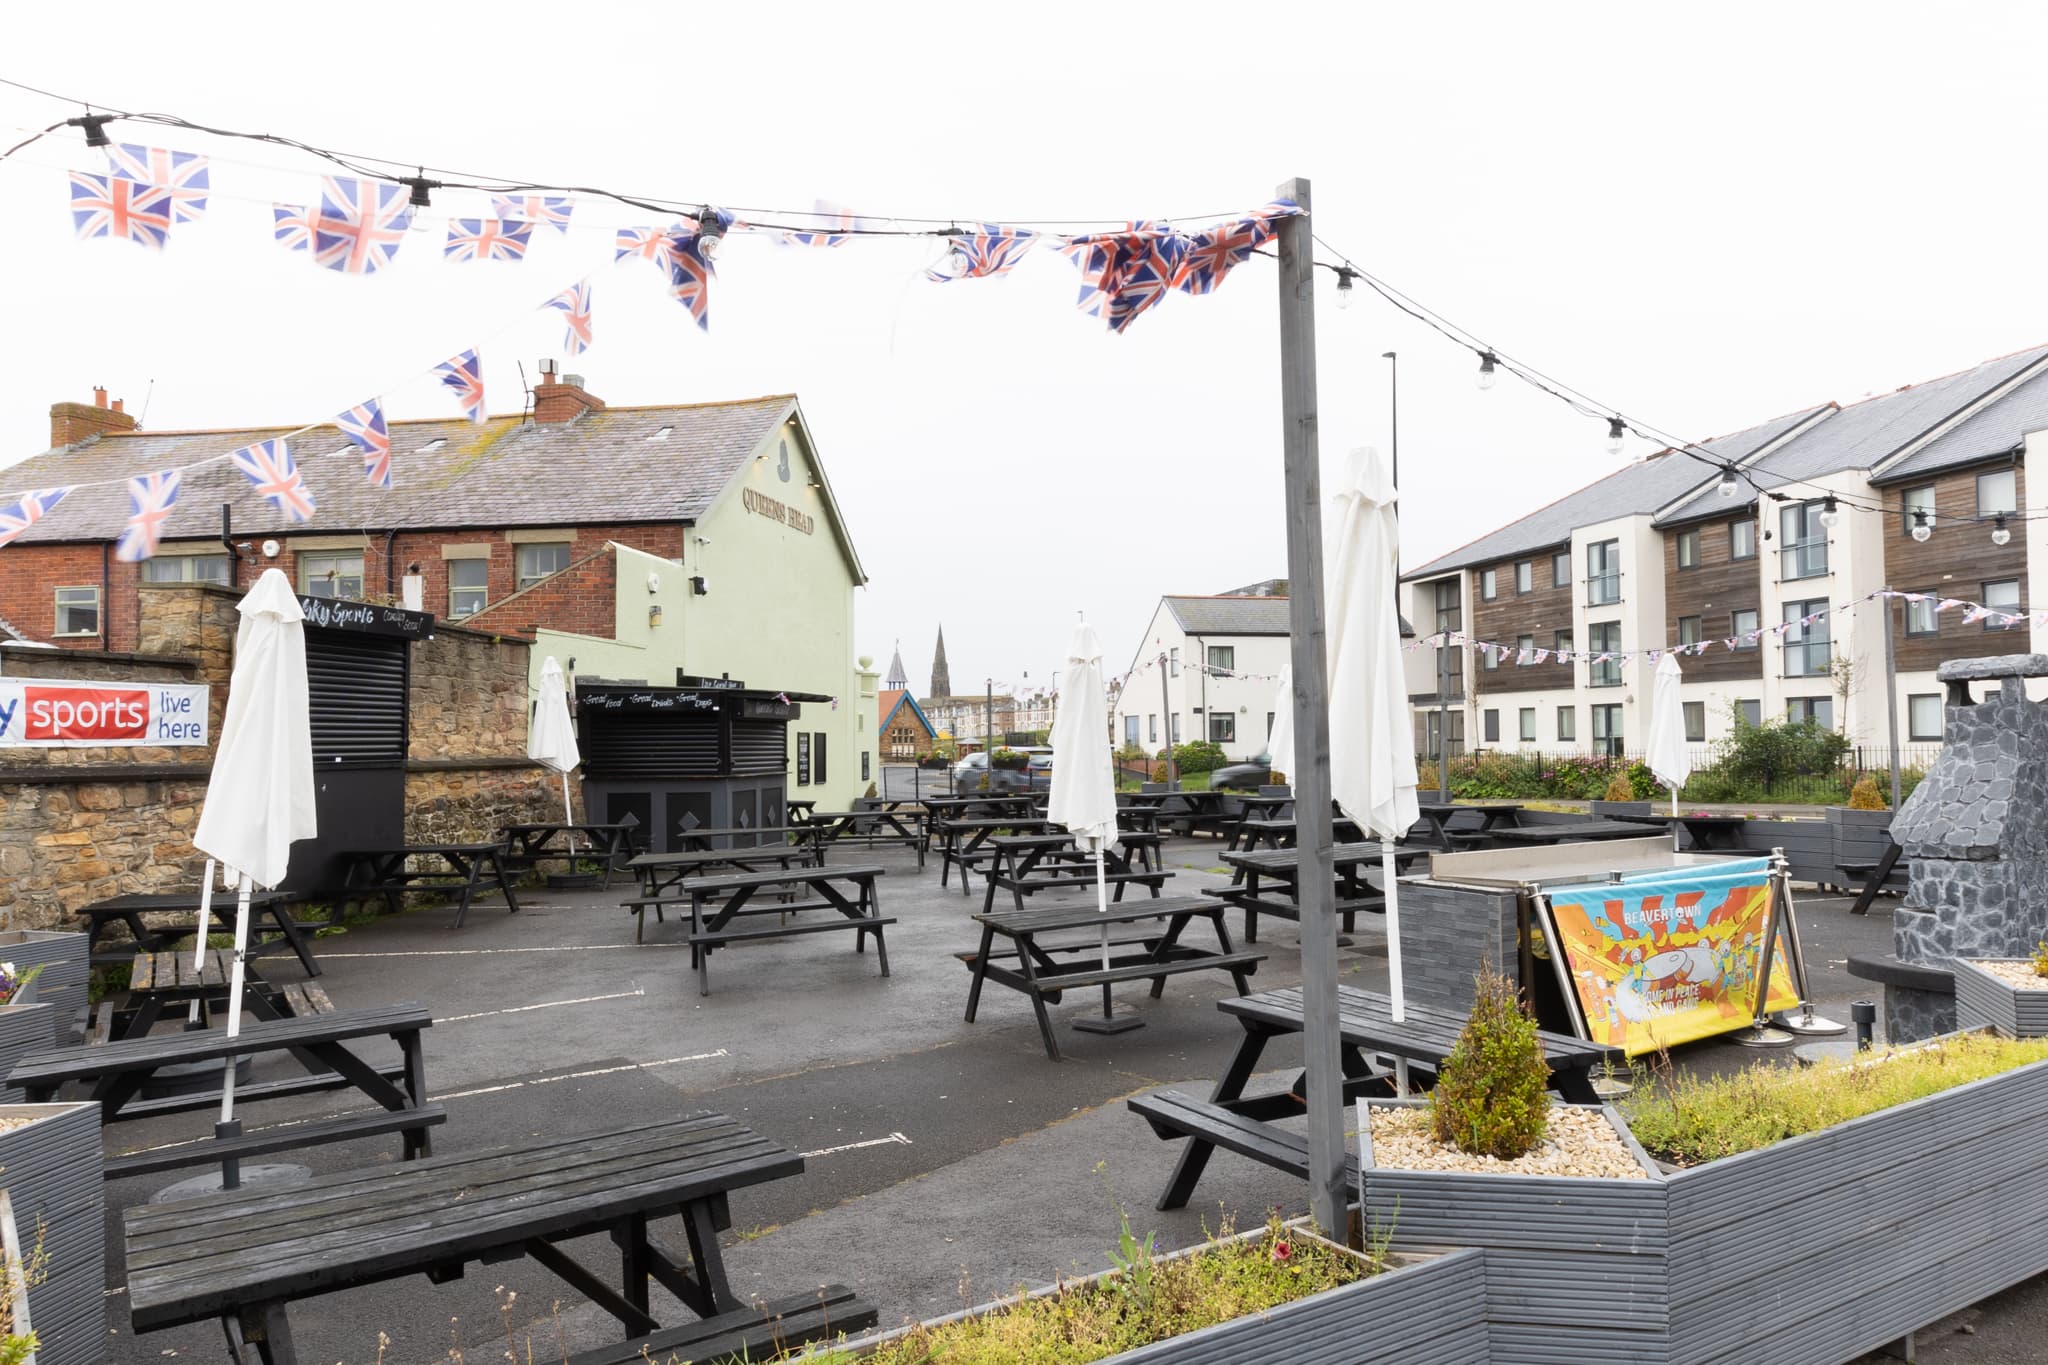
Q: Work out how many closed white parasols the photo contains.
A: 6